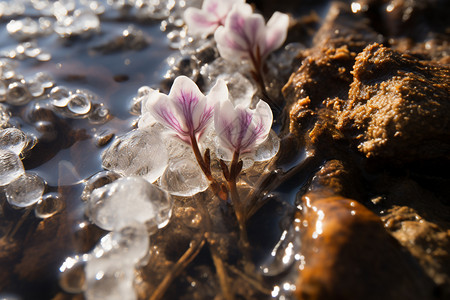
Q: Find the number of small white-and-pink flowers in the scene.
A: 4